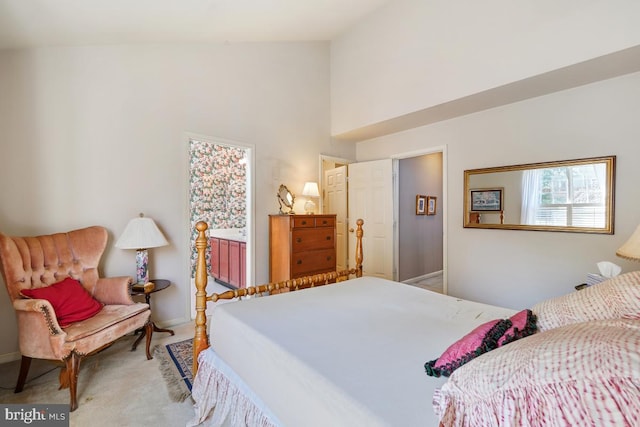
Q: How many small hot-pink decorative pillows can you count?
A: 2